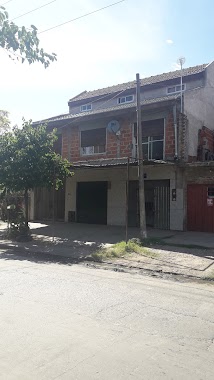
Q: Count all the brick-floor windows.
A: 2